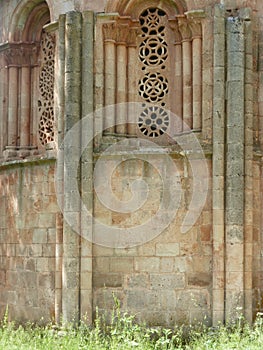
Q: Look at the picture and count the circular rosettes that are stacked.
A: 4